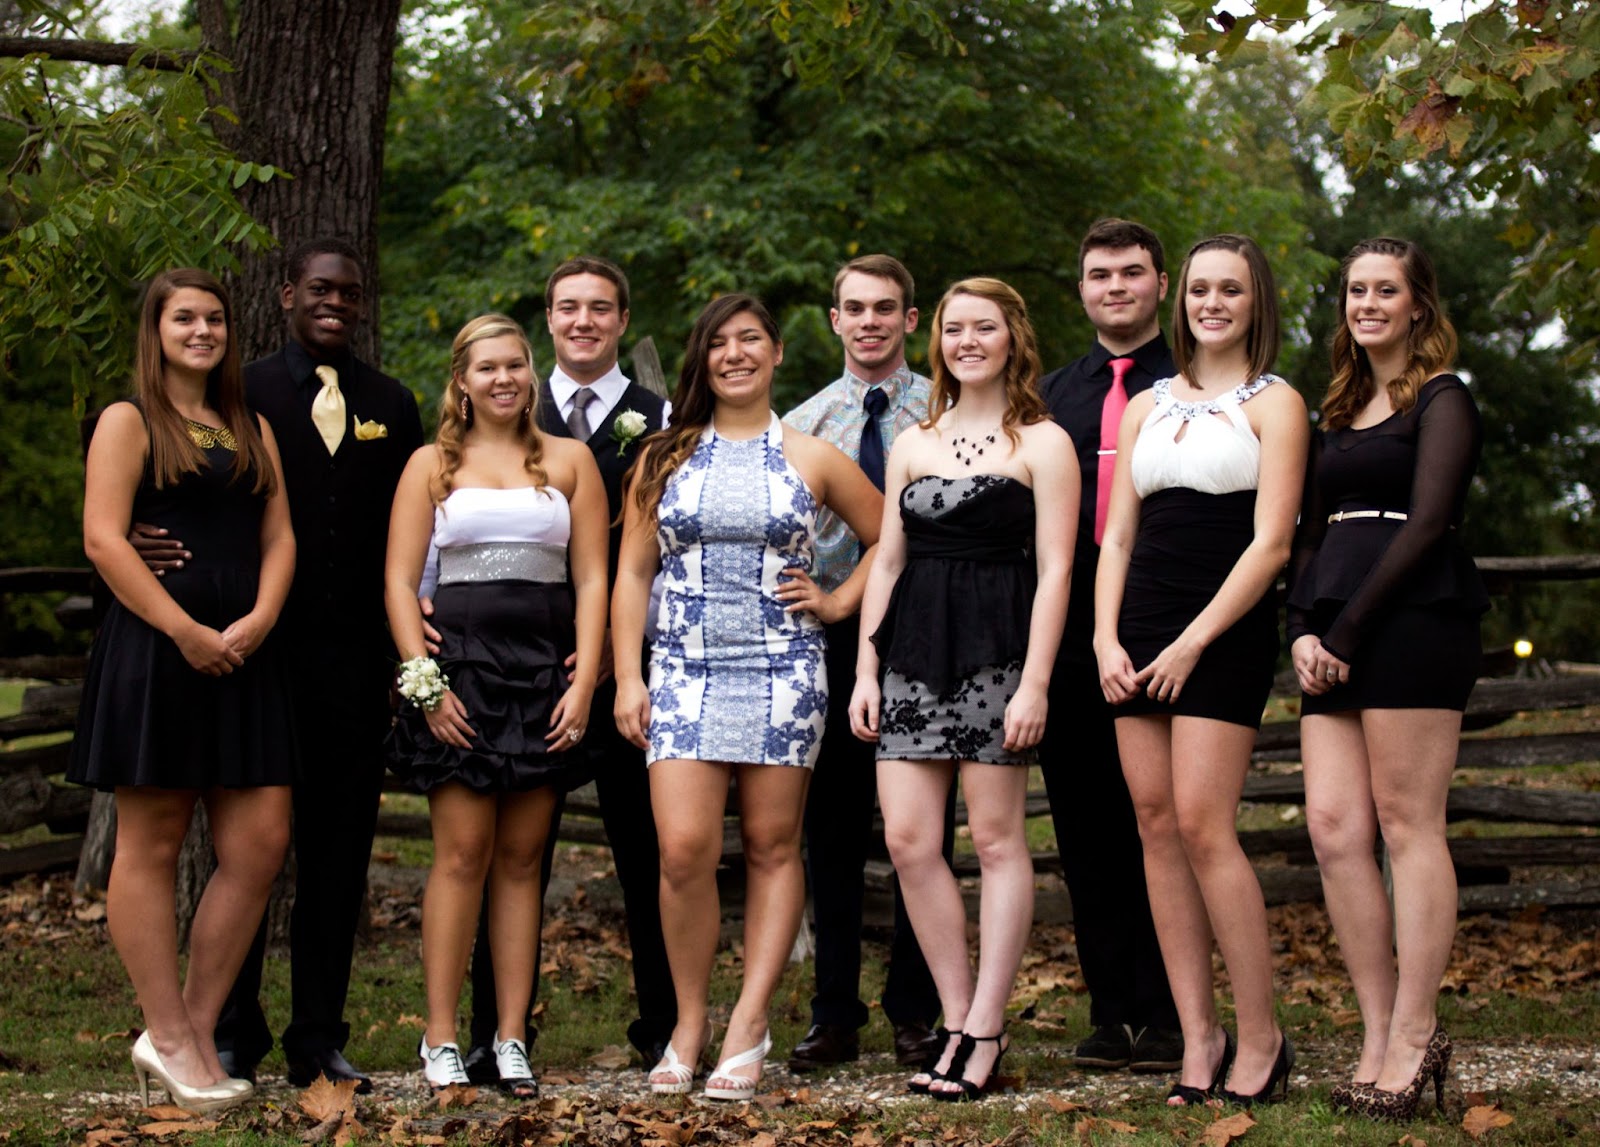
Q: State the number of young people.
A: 10